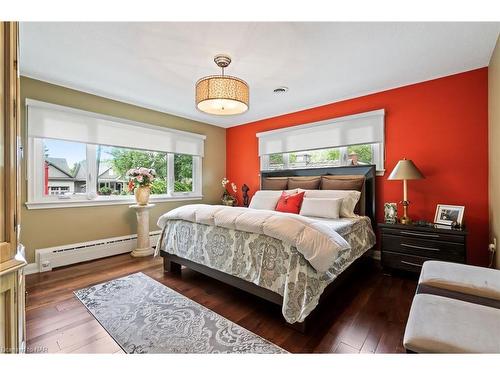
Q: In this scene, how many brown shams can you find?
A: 3